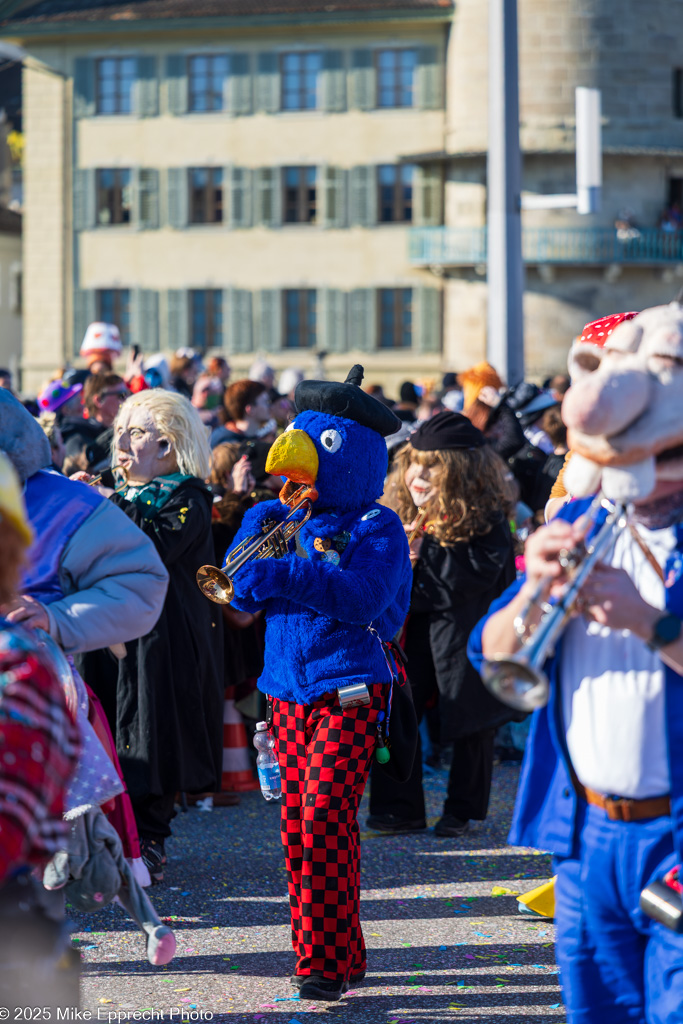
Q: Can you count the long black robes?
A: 2